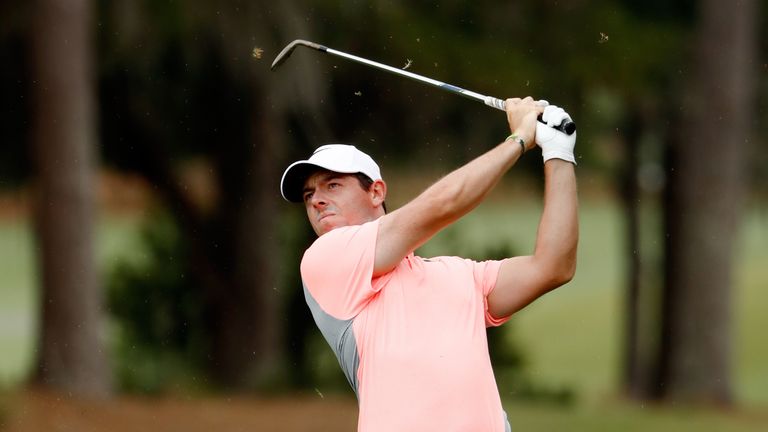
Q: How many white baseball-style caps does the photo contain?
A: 1